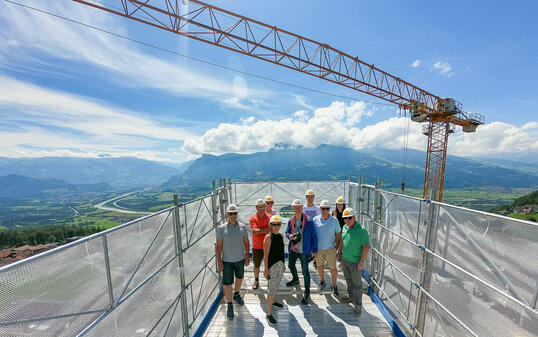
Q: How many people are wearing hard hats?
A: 9